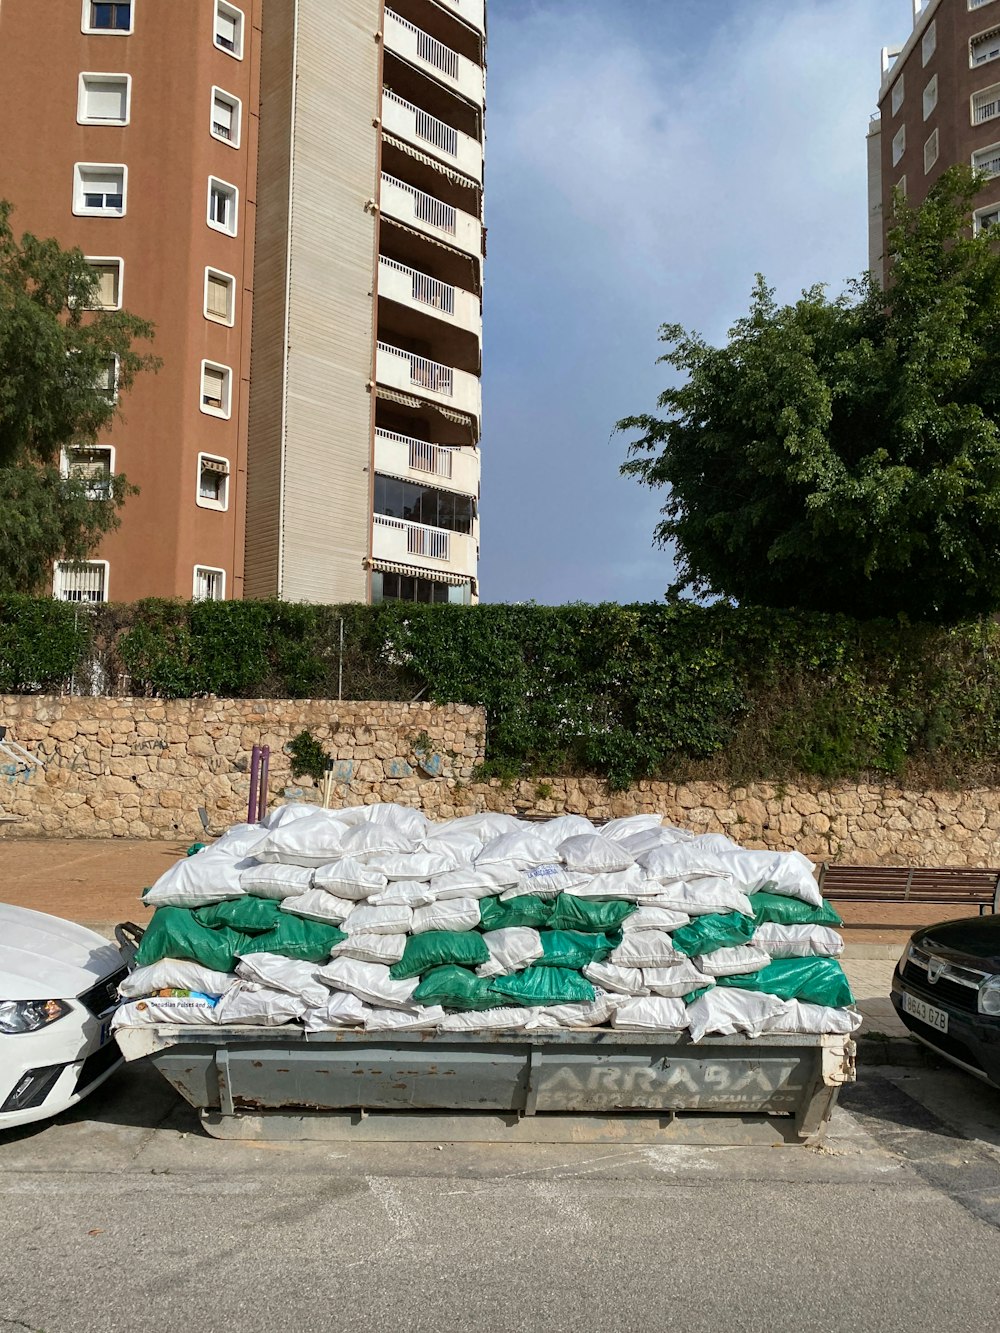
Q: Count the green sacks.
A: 12